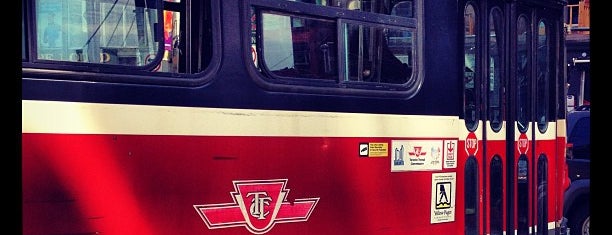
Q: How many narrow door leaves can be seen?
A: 4